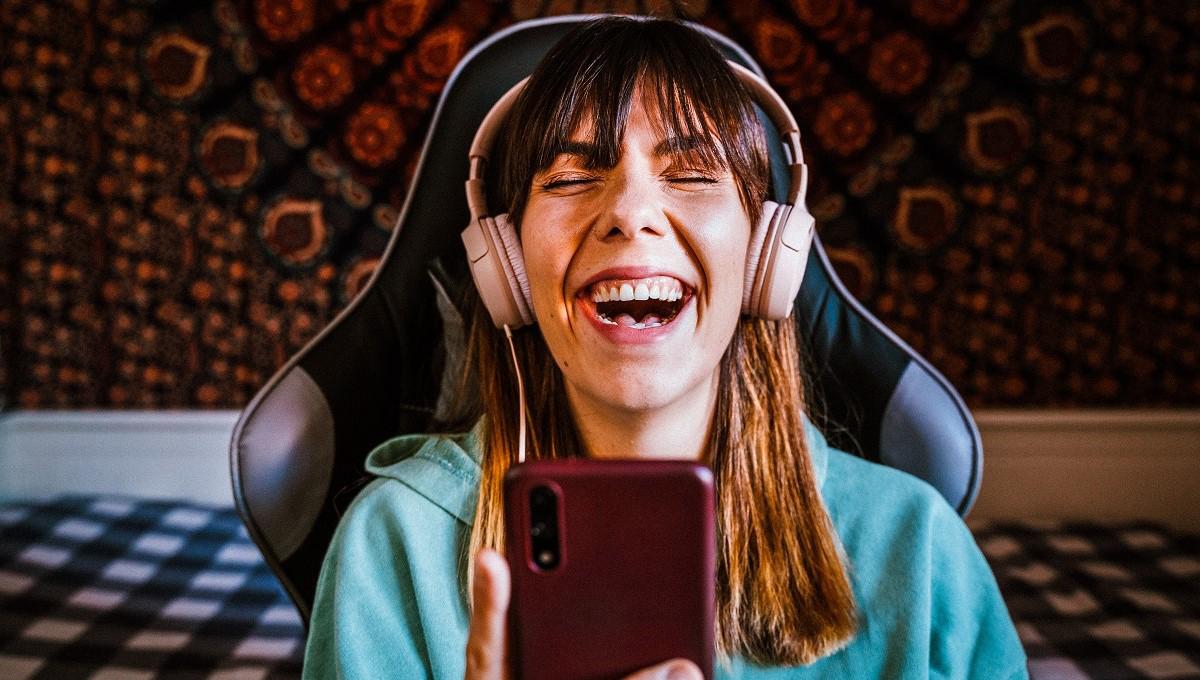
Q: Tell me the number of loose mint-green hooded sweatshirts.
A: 1